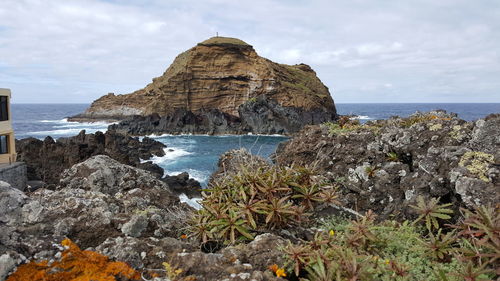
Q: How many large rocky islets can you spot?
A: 1